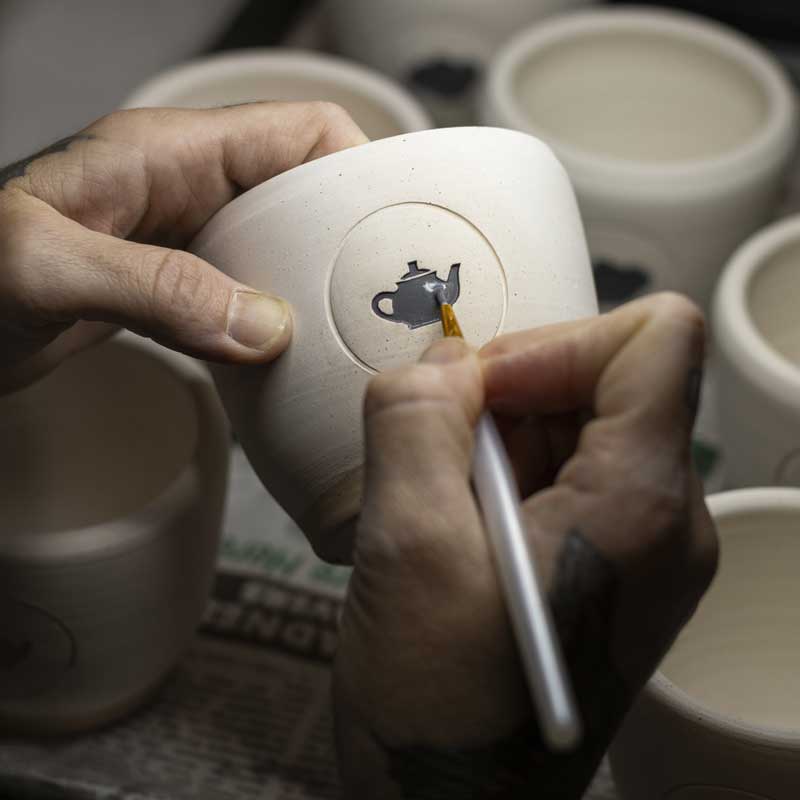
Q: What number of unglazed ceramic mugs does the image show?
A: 7